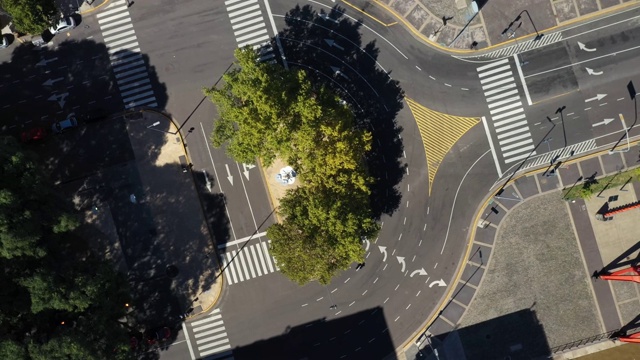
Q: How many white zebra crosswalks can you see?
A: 5